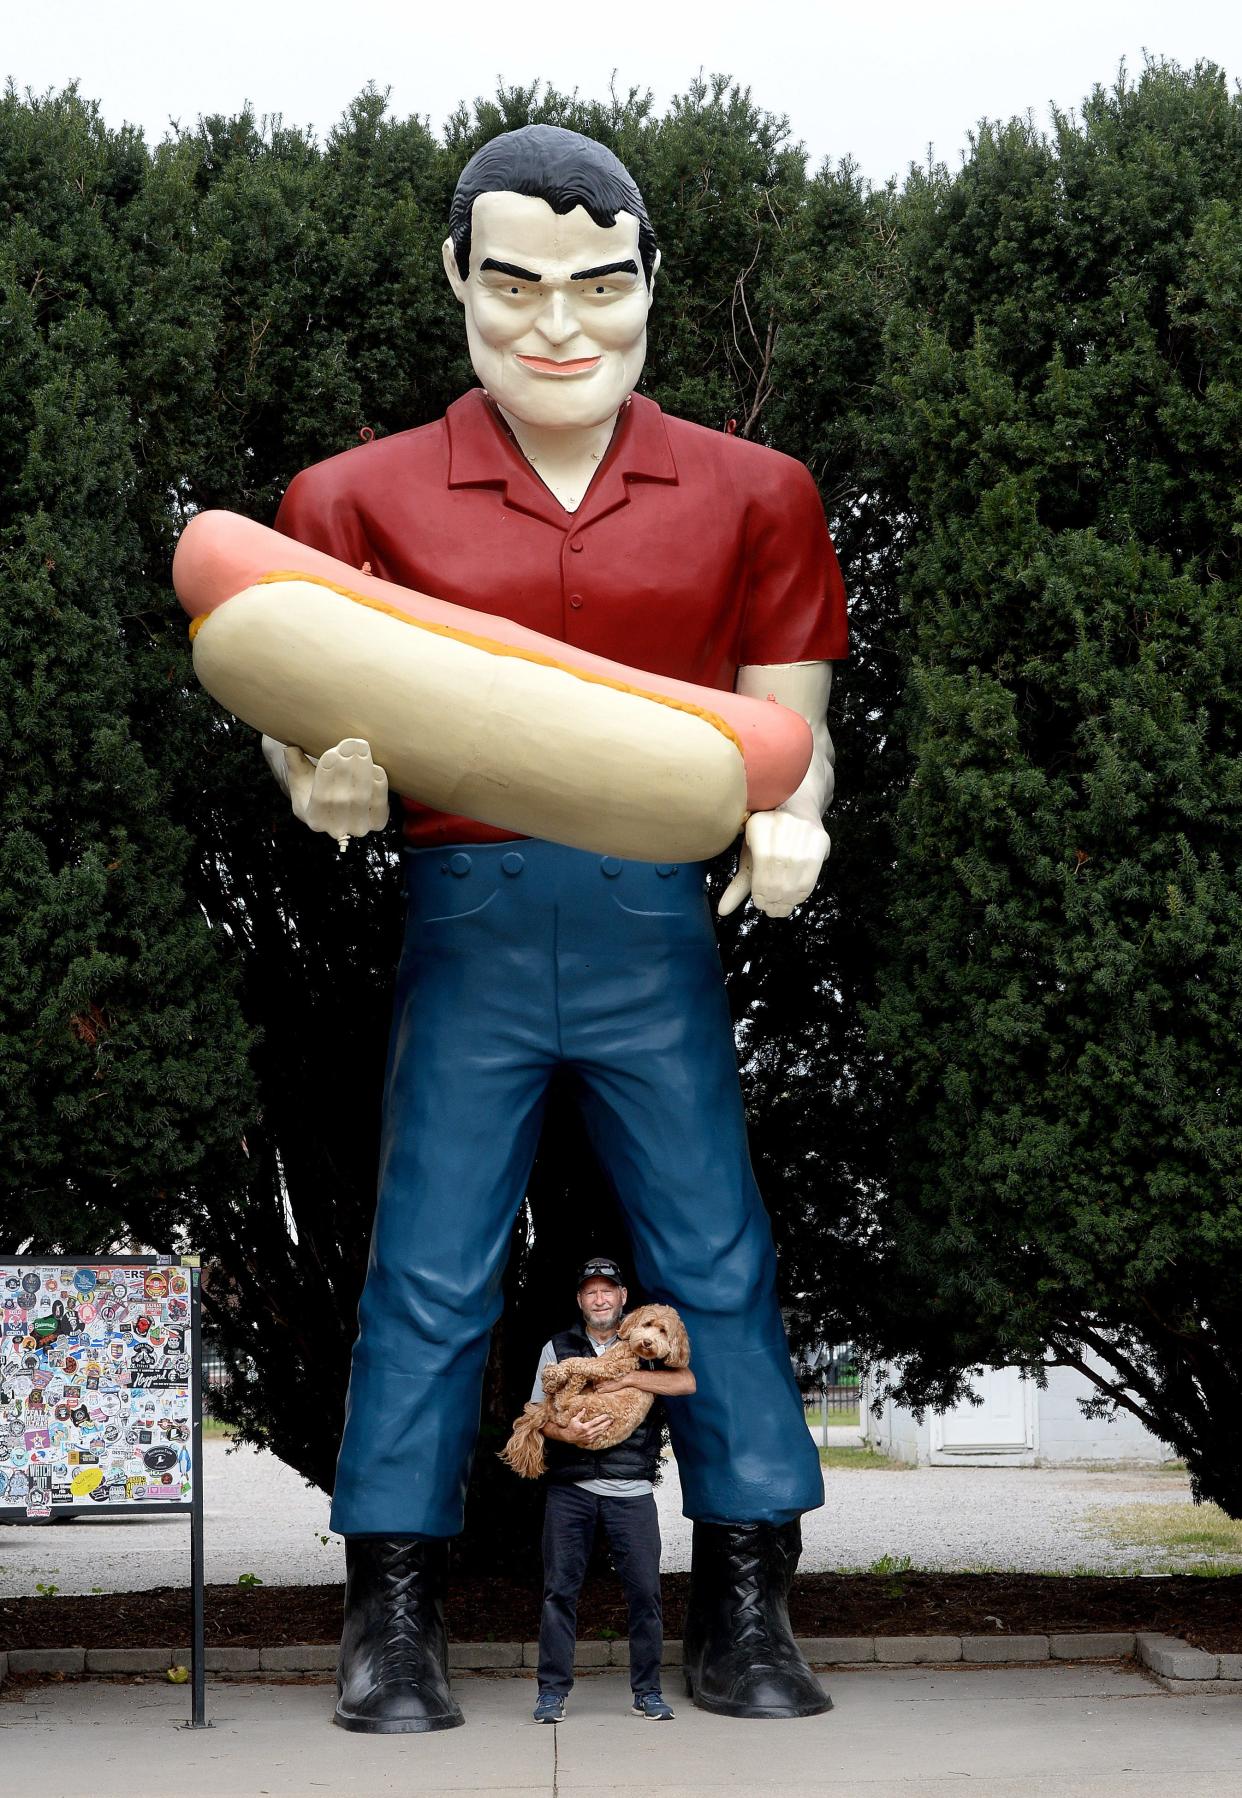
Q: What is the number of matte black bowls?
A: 0